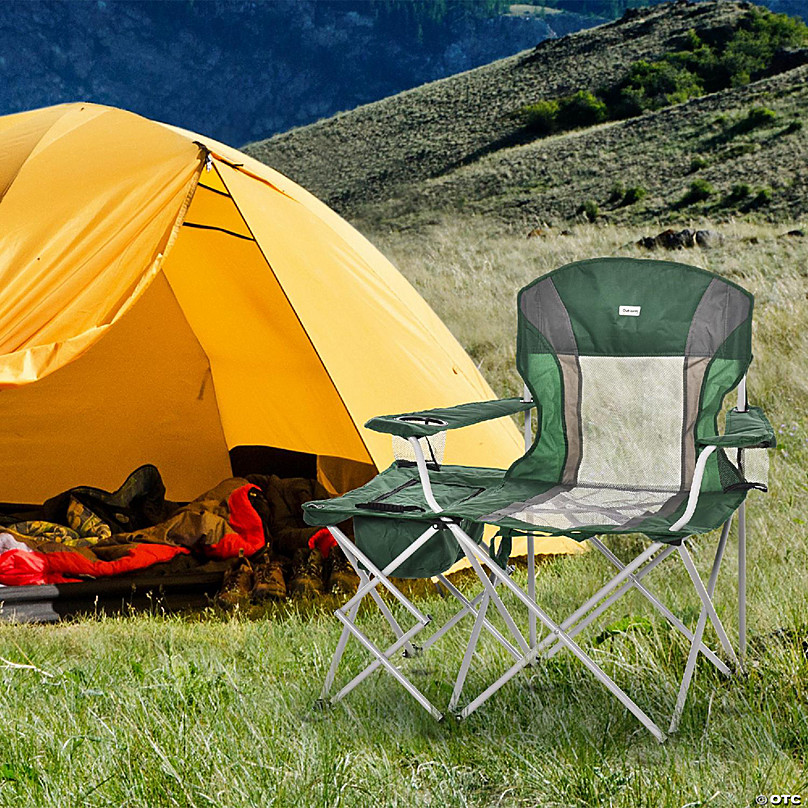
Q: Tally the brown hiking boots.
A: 4